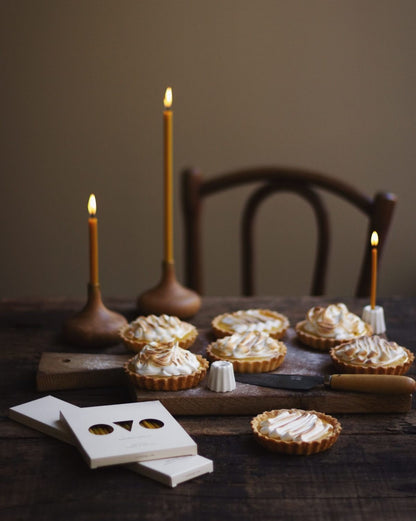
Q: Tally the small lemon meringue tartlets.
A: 7